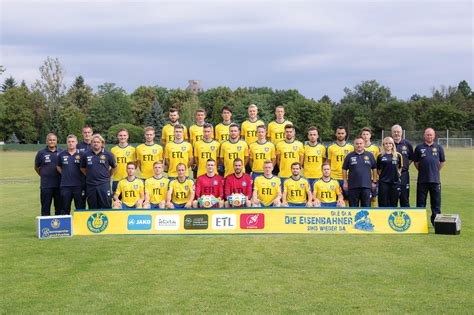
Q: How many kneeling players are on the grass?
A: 8